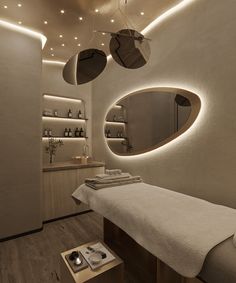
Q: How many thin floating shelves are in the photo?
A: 2